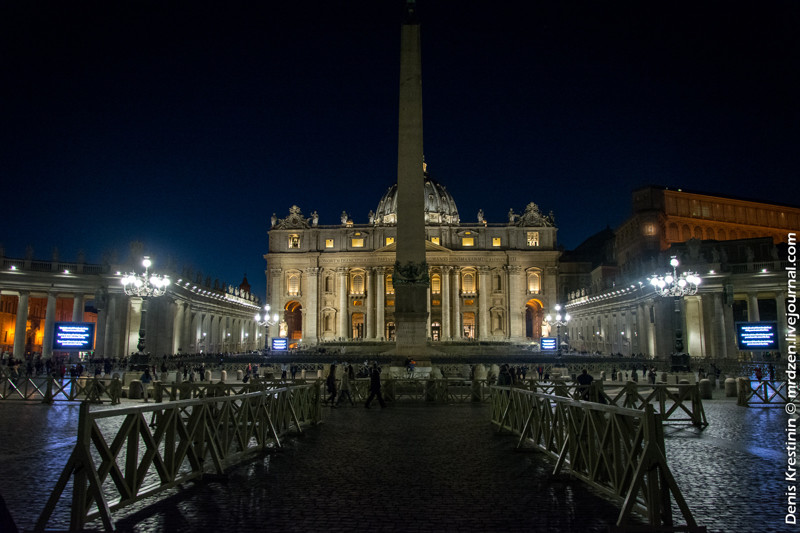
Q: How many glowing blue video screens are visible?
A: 4